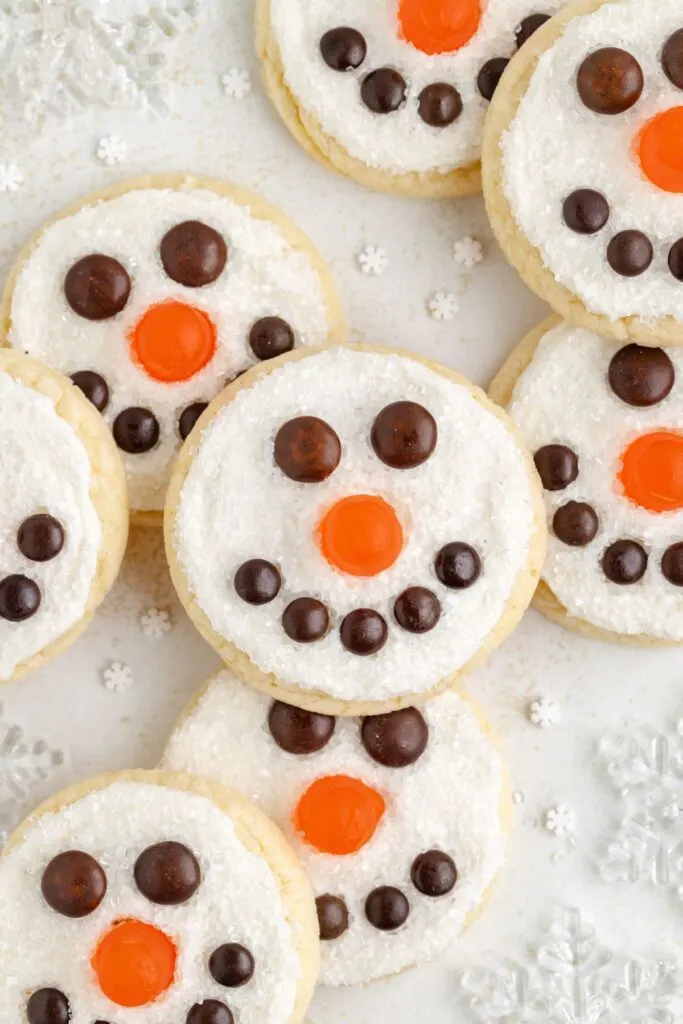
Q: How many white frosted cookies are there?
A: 8